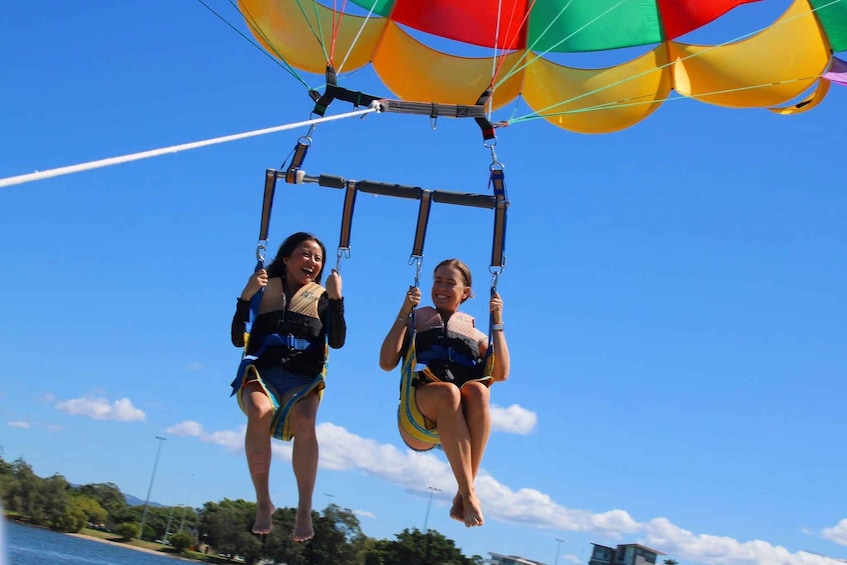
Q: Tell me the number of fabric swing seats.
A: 2